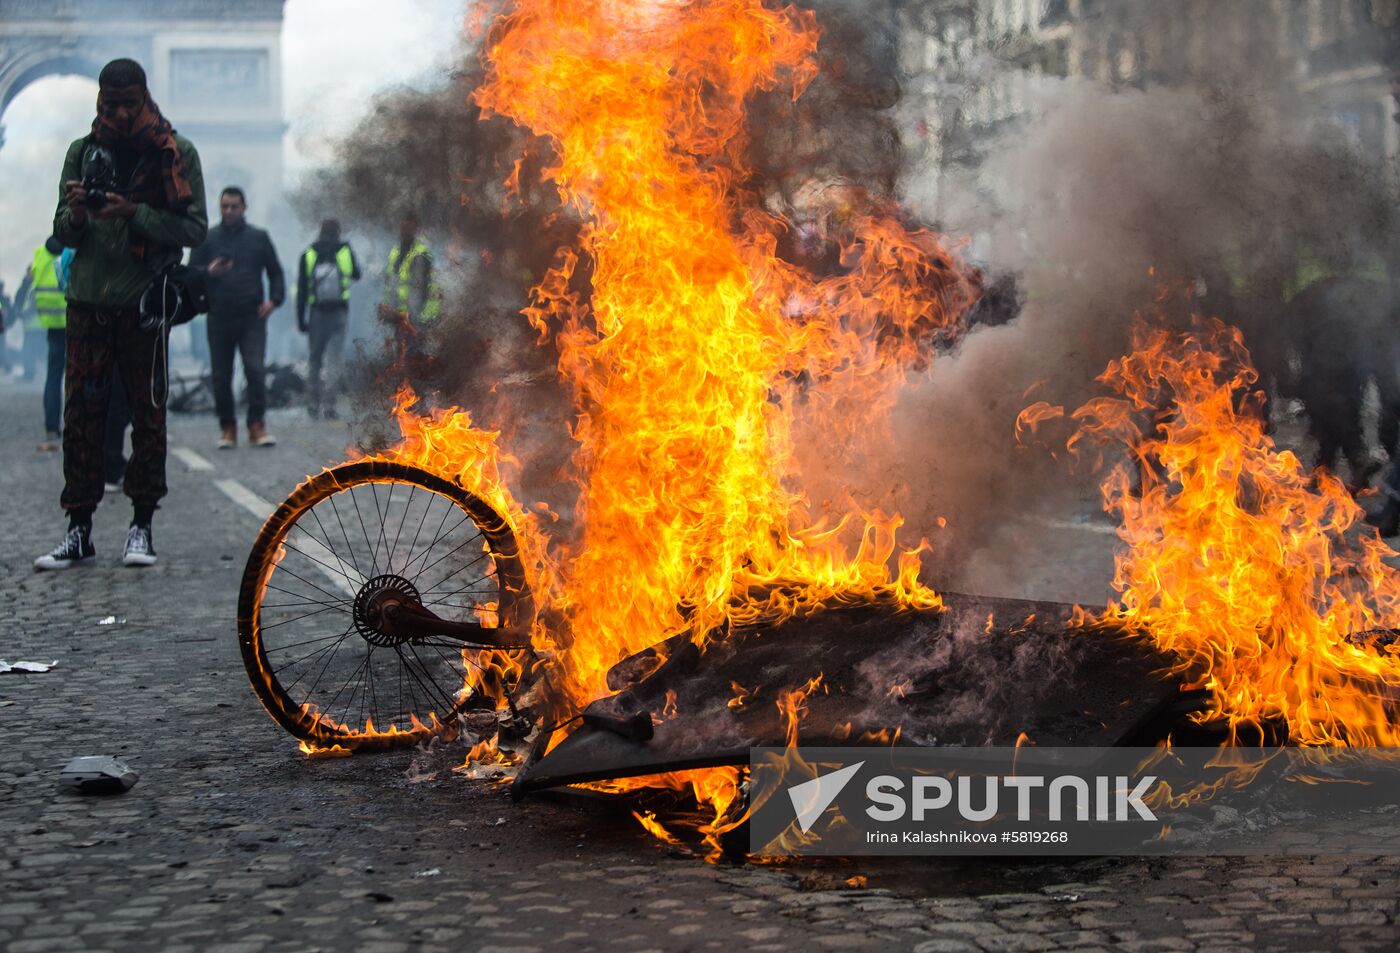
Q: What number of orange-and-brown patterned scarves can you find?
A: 1